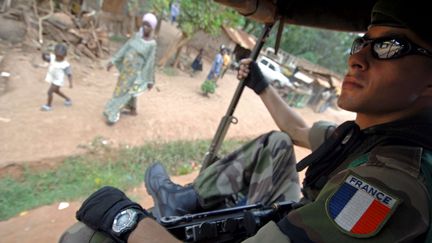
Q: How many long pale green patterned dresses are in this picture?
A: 1